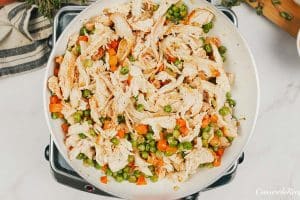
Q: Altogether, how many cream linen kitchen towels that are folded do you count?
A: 1